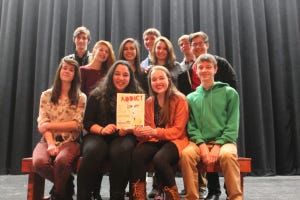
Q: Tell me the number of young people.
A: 11